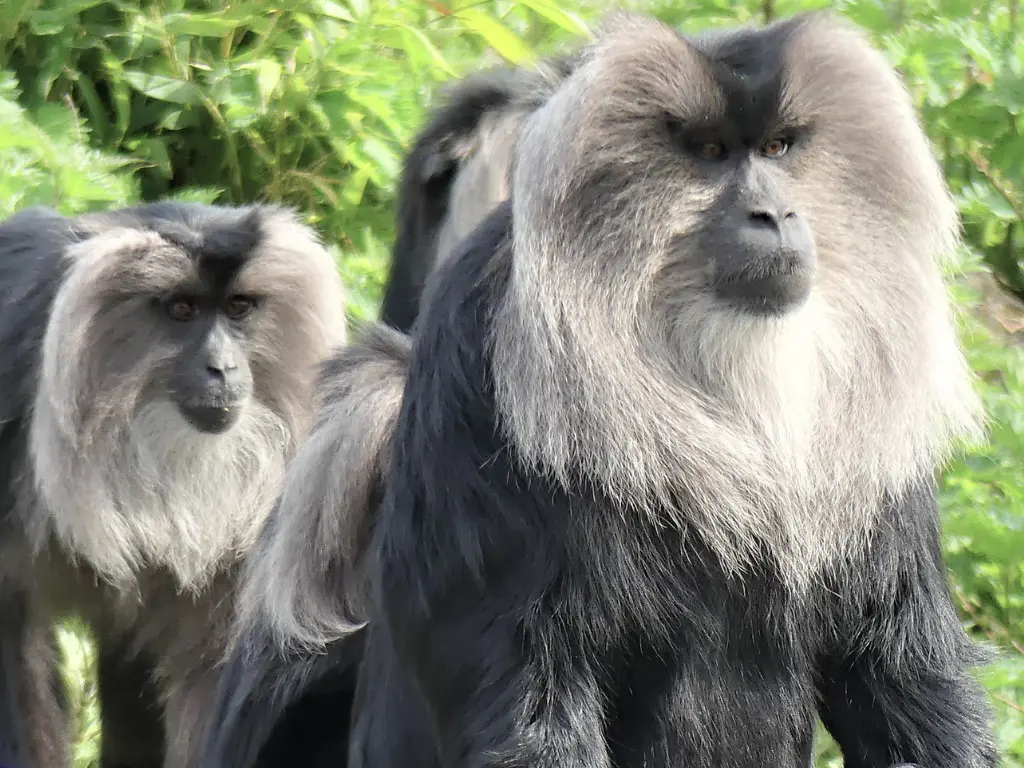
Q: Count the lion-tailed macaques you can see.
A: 4